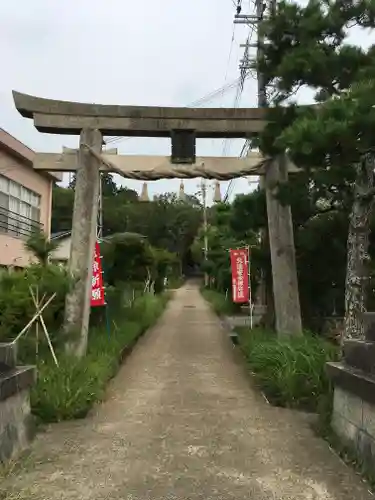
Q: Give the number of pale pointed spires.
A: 3